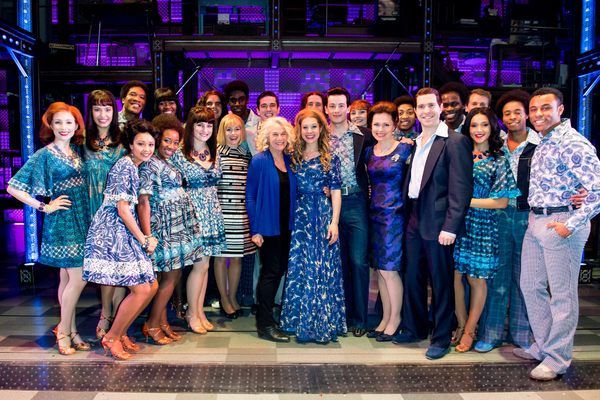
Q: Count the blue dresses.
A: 8